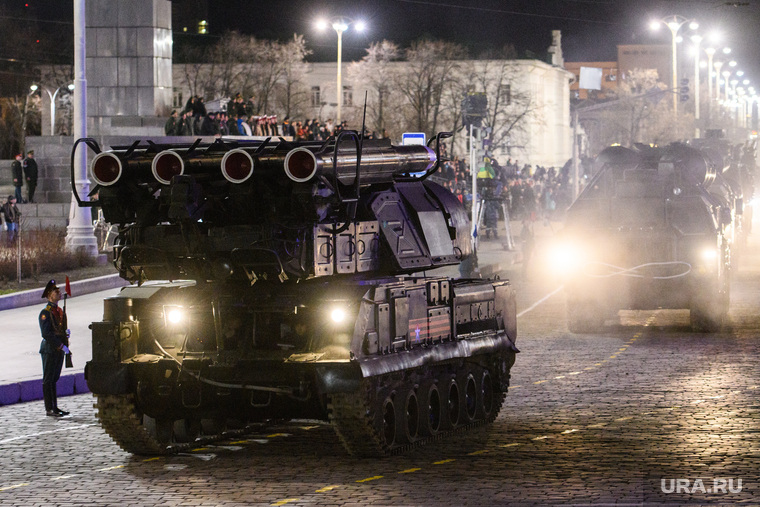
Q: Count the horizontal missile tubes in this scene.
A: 4